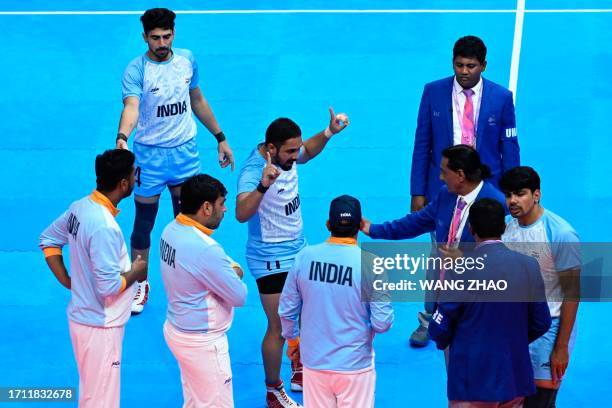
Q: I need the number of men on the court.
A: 9